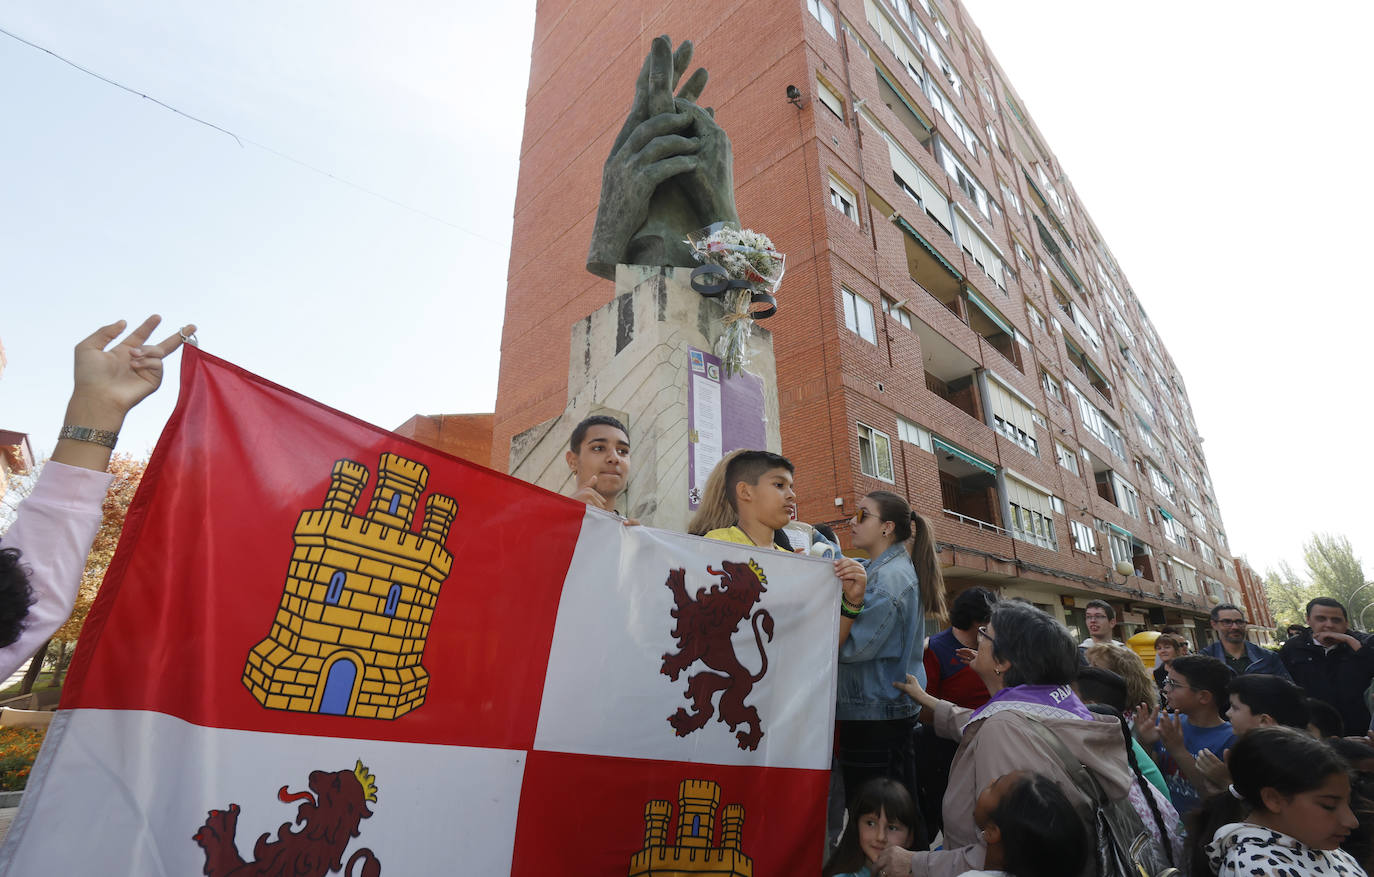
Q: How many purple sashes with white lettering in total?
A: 1